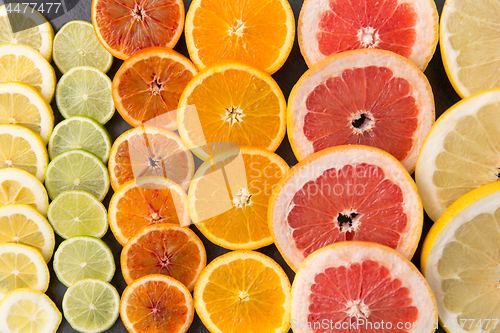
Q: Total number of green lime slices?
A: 7